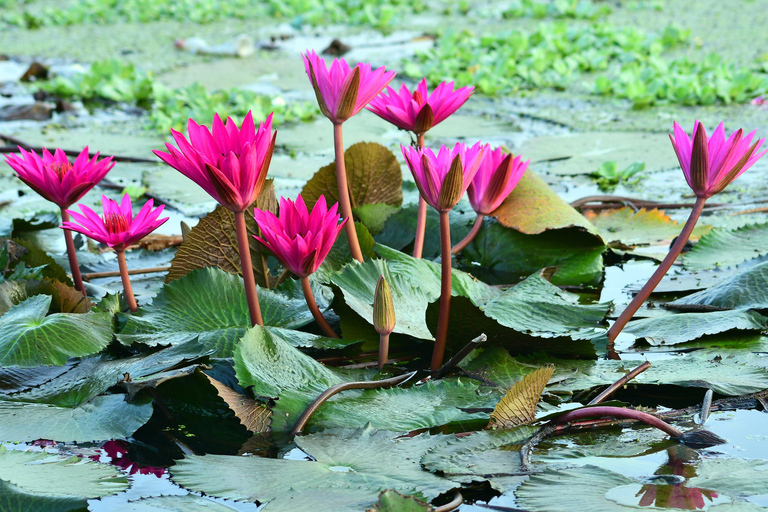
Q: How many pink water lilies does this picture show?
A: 9